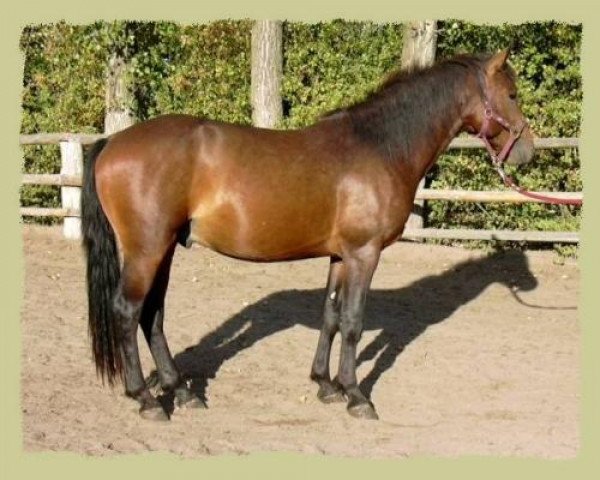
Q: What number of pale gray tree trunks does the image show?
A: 3